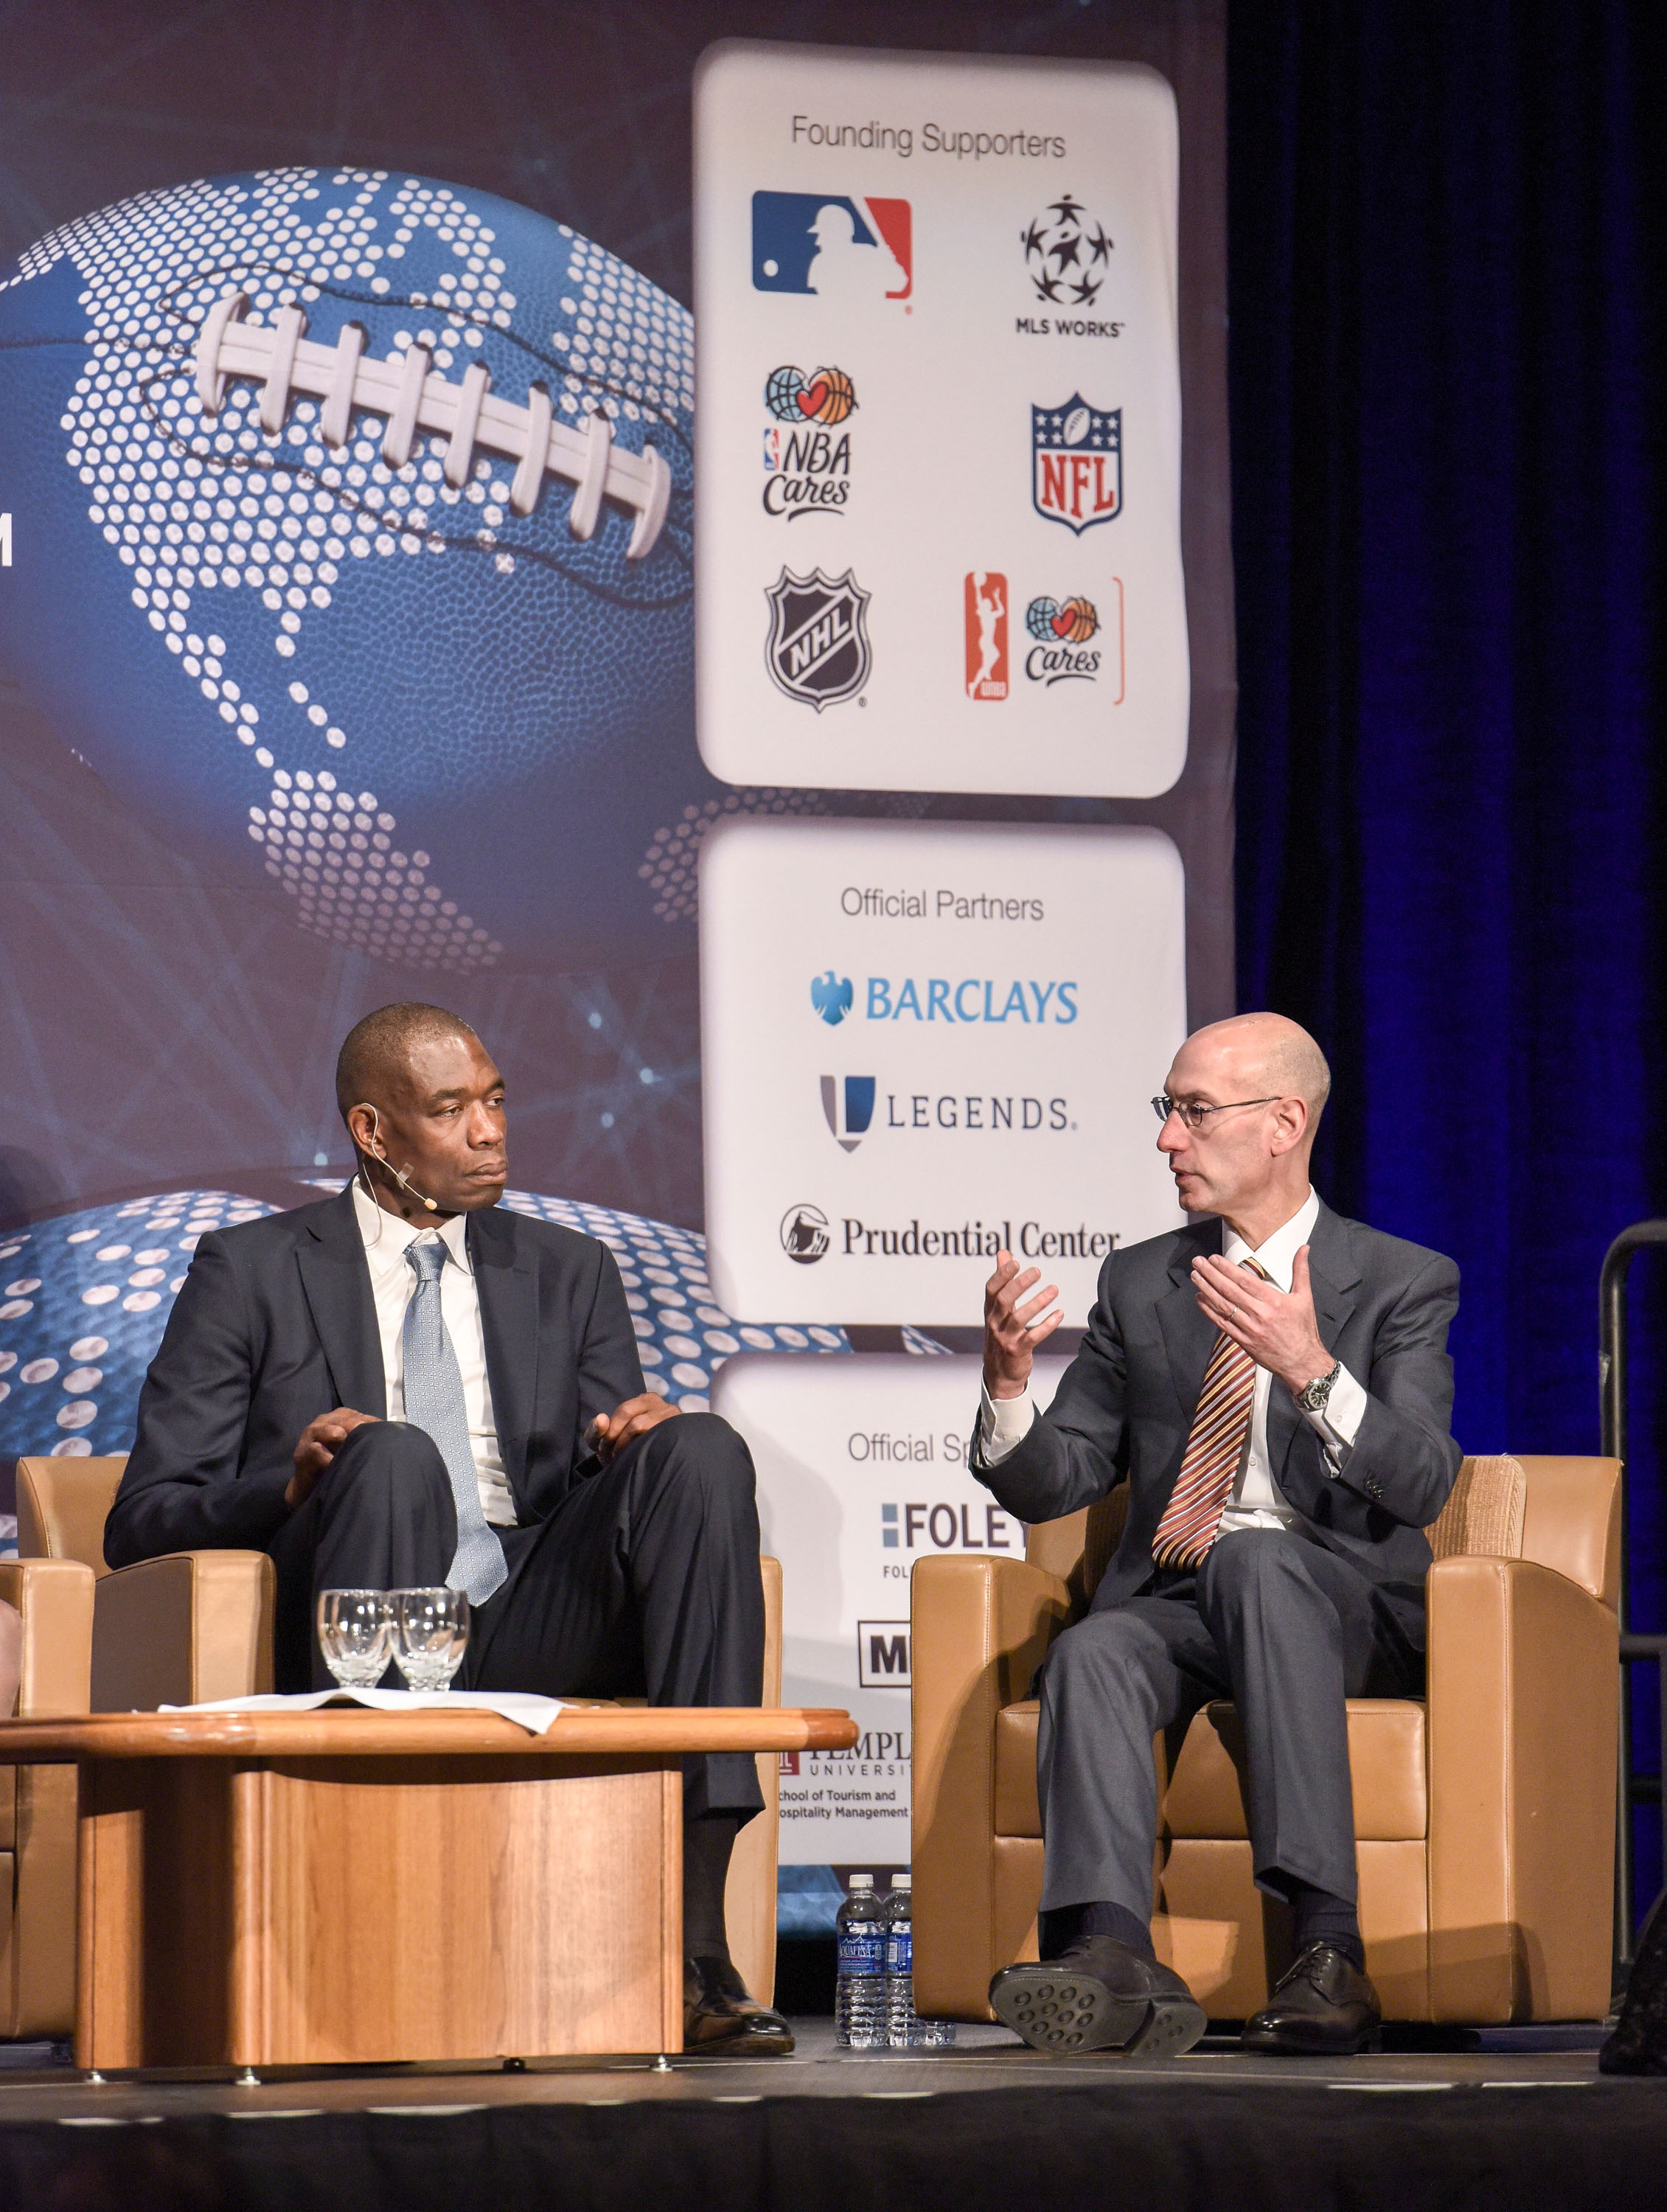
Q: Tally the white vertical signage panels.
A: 3